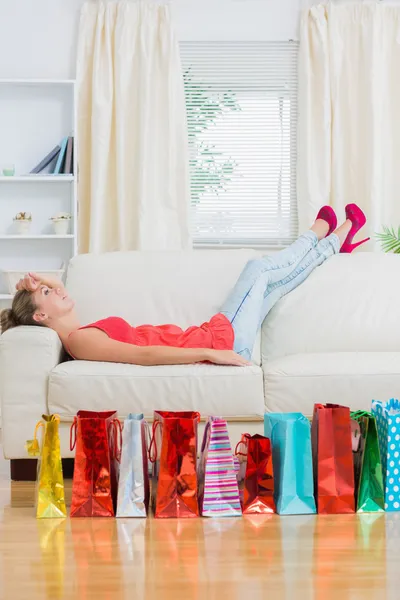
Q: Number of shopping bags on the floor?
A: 10